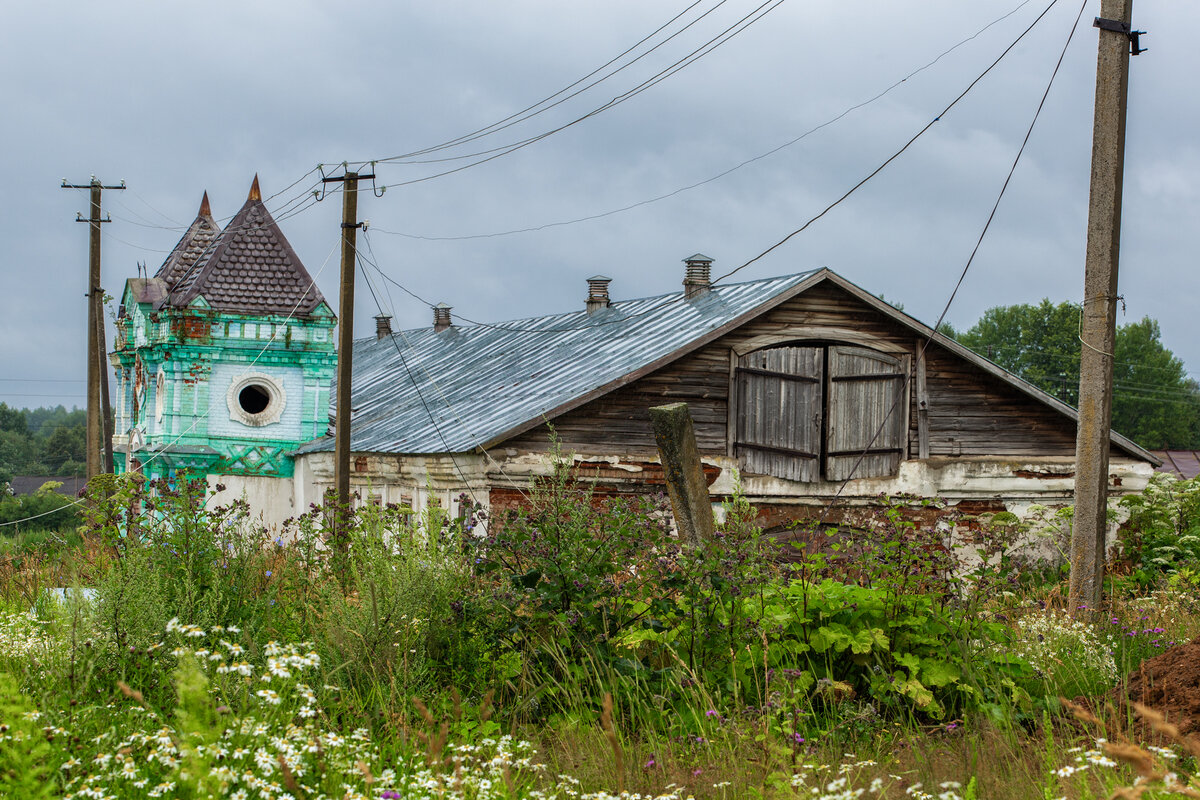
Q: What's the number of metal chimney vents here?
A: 4